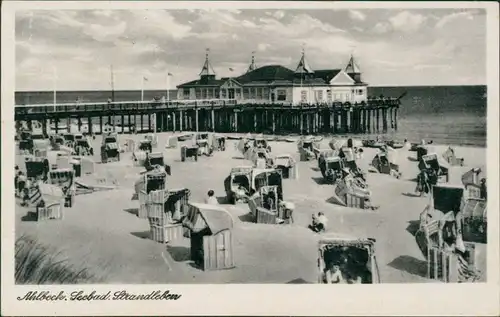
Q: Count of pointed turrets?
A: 4